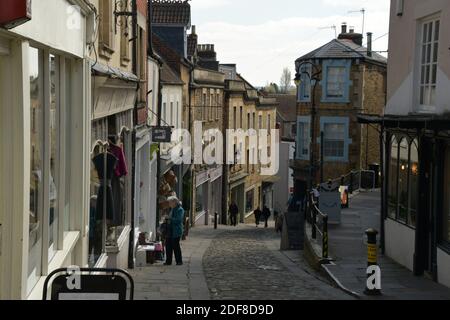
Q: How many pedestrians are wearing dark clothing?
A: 3